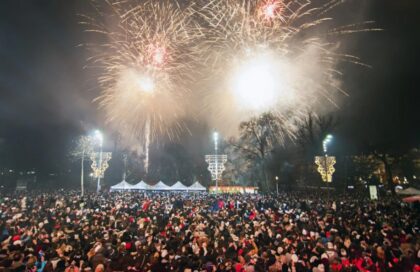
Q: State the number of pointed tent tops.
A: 5